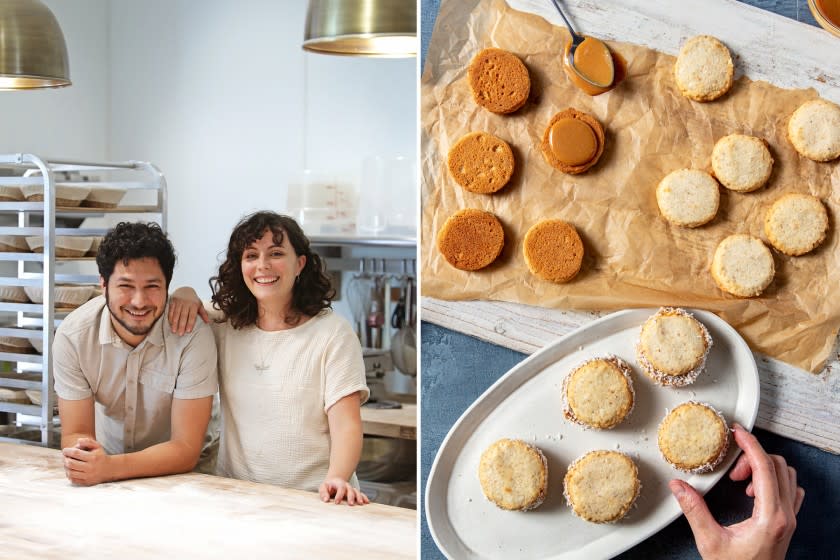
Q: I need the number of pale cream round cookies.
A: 11